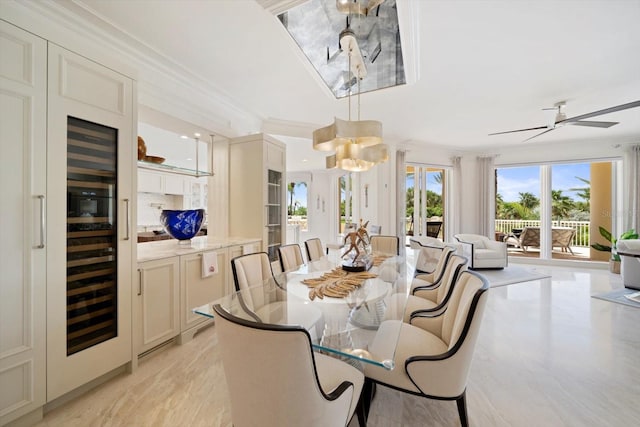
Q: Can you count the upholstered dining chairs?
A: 8